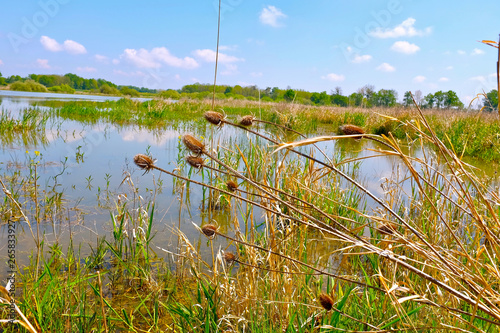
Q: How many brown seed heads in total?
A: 11